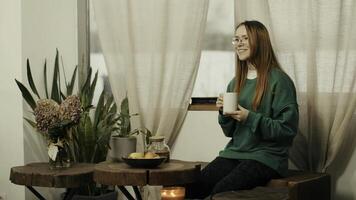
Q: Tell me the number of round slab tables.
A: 2